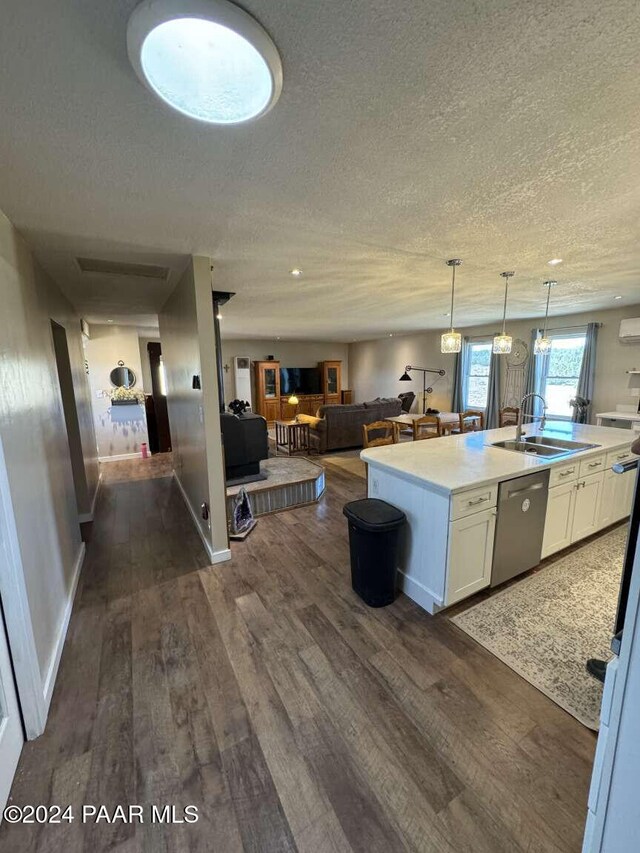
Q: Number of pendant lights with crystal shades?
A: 3